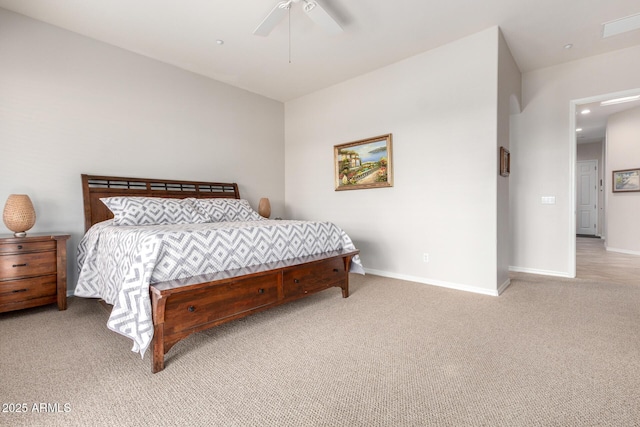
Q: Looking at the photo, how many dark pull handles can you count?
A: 7